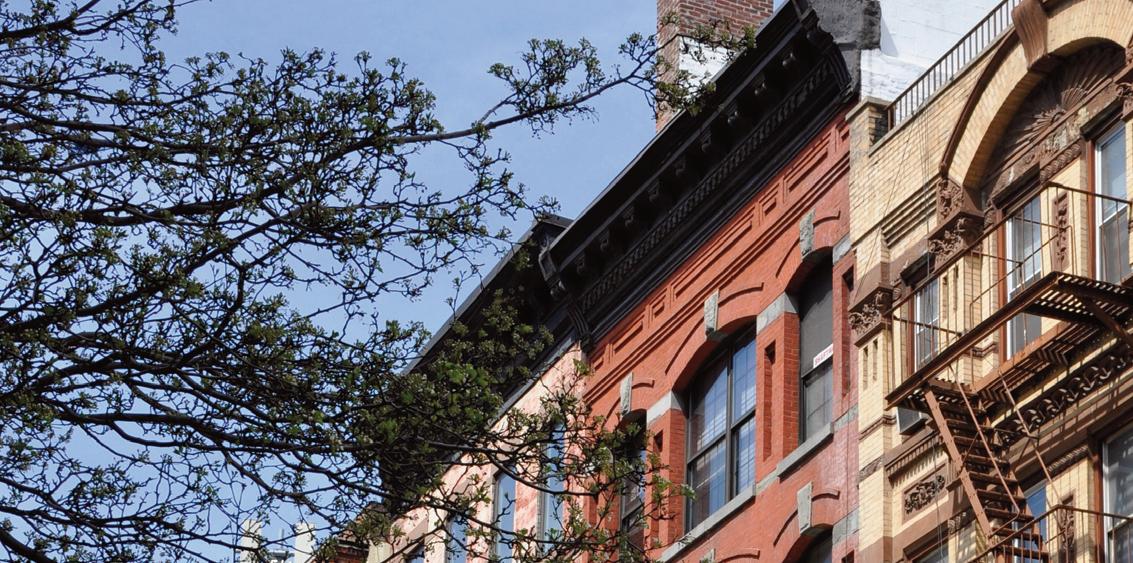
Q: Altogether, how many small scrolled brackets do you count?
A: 9